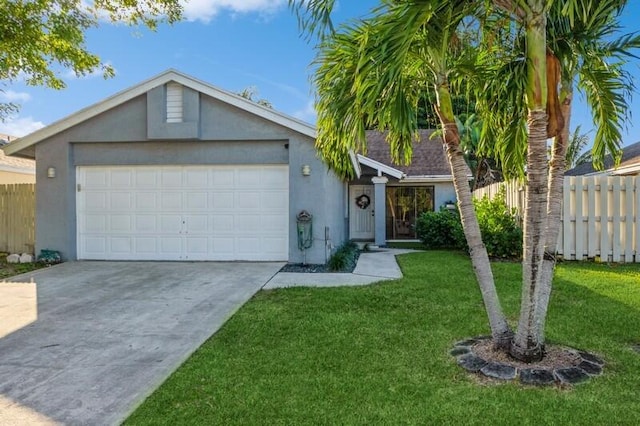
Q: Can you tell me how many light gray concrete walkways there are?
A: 1